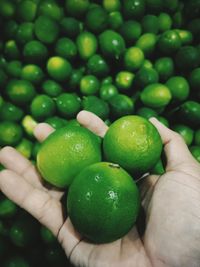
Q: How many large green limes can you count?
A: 3